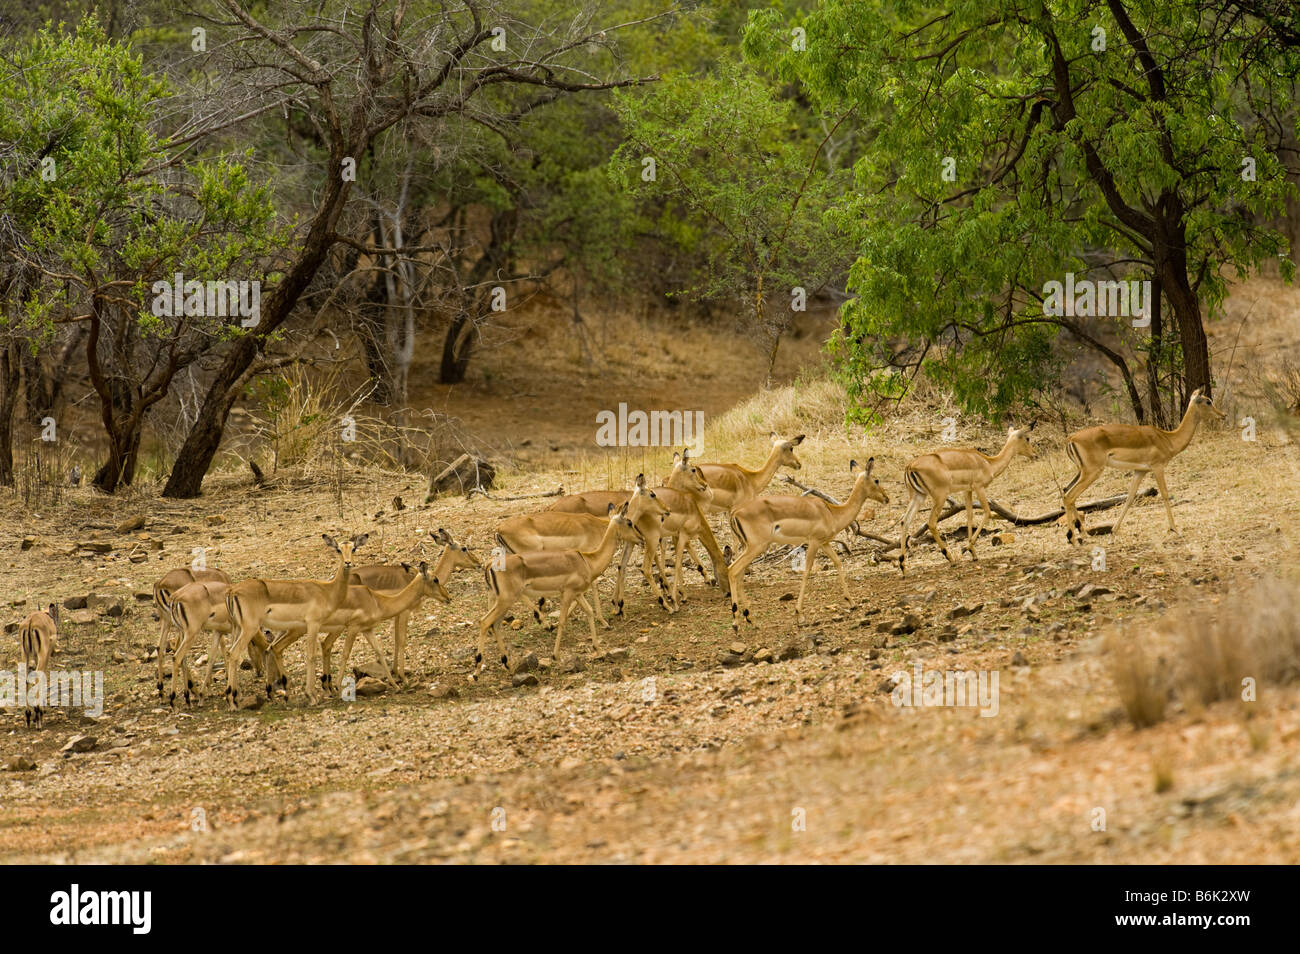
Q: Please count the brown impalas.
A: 14